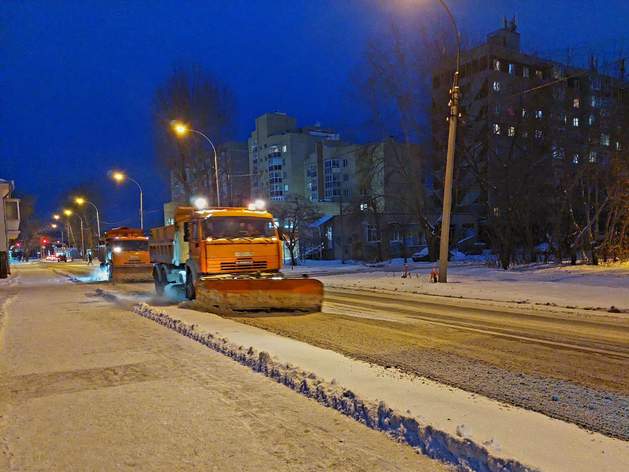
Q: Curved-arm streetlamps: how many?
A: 7